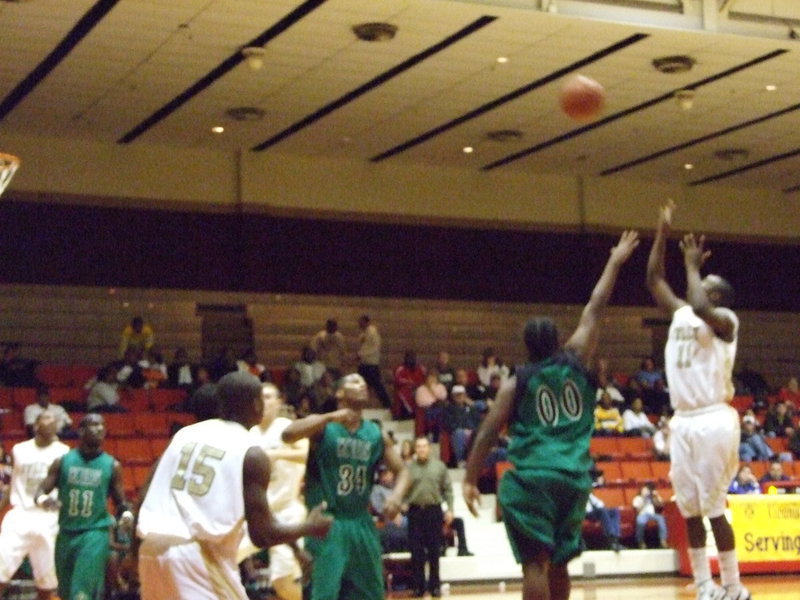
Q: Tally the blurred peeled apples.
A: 0